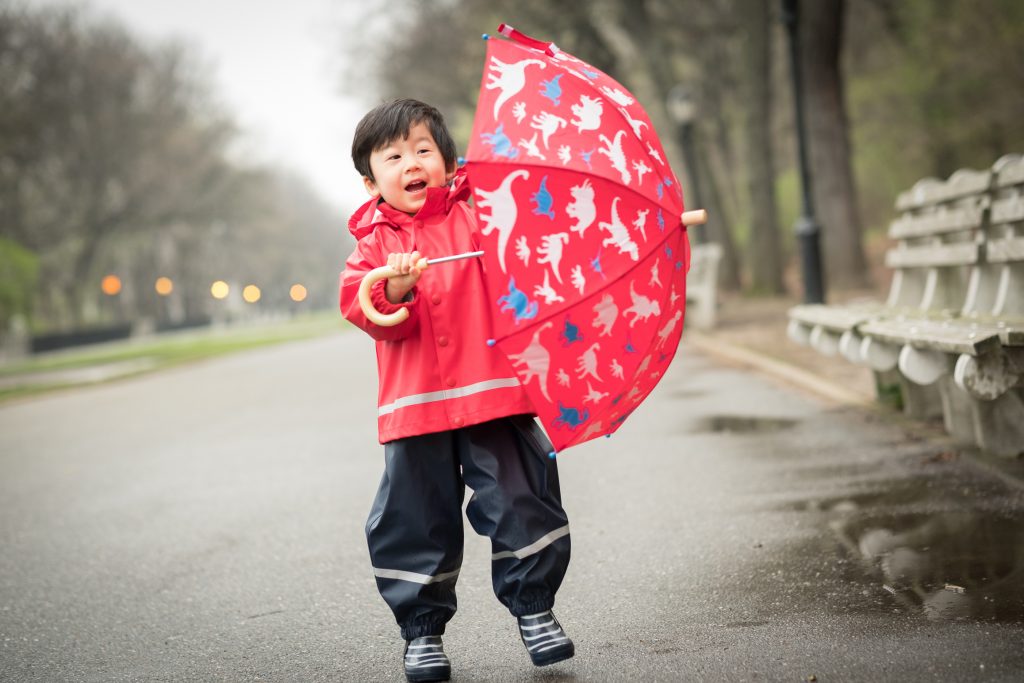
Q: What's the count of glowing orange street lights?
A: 5